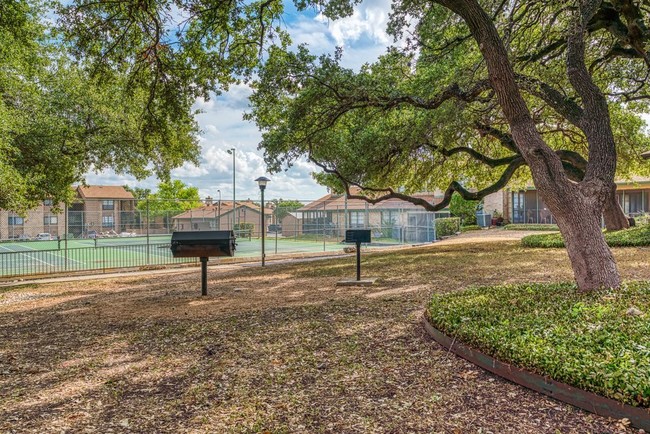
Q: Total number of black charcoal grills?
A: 2